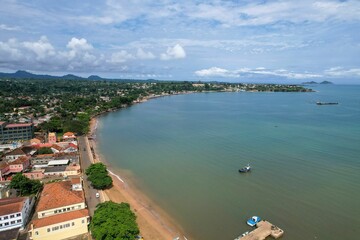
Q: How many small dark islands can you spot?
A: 2